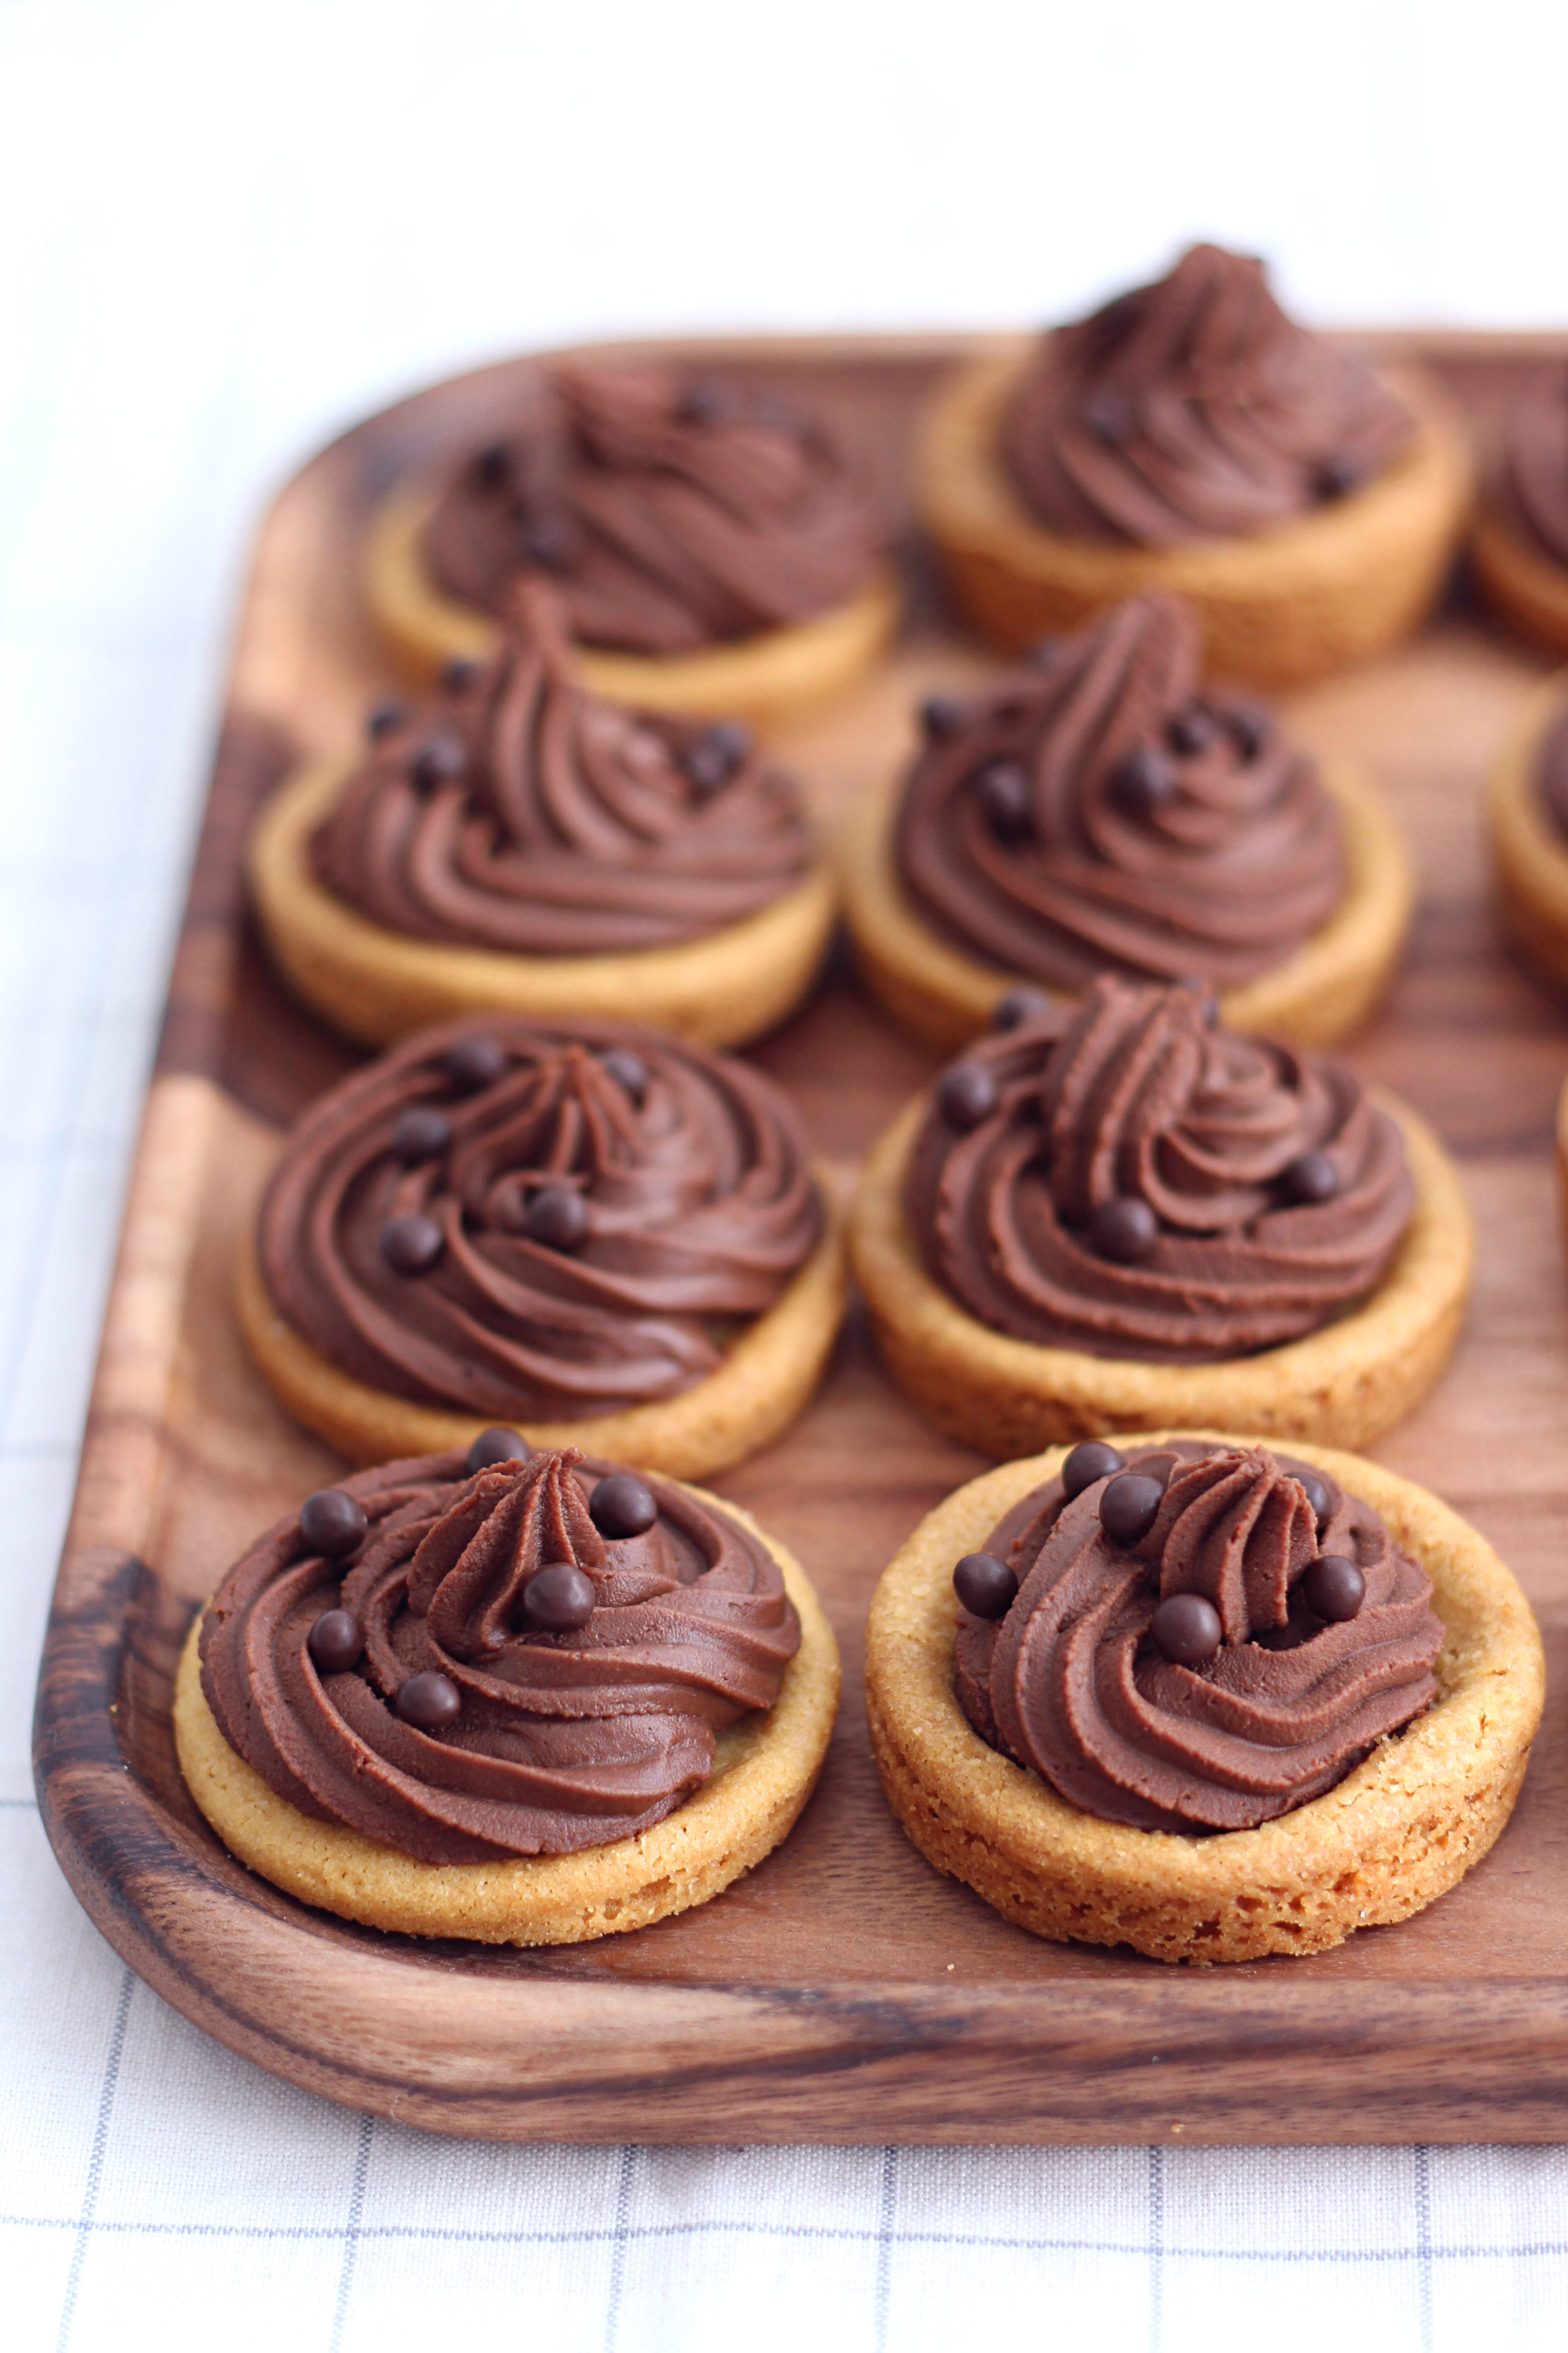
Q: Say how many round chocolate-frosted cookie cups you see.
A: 10